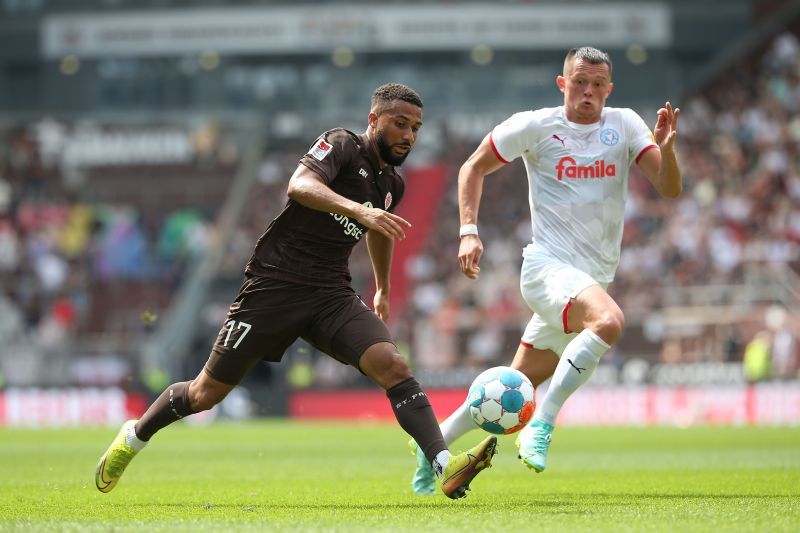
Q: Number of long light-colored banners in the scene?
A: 1